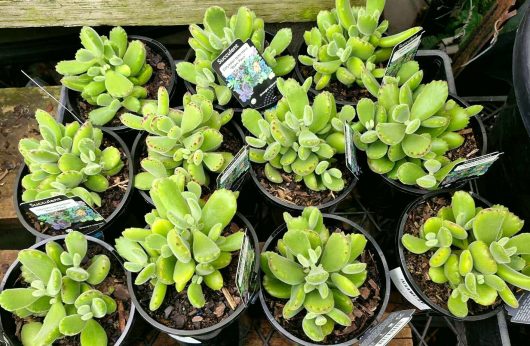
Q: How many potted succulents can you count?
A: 11